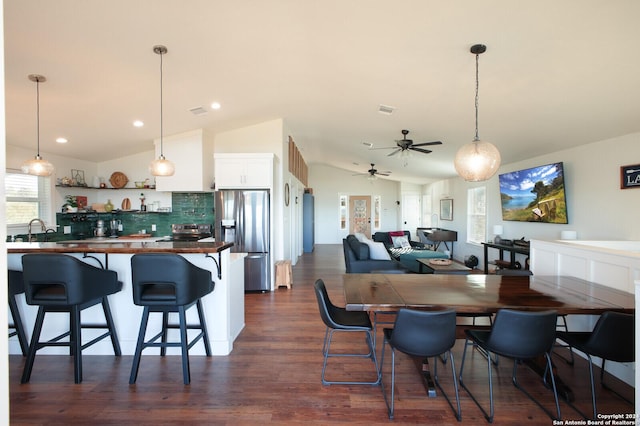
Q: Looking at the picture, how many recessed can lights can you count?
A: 3